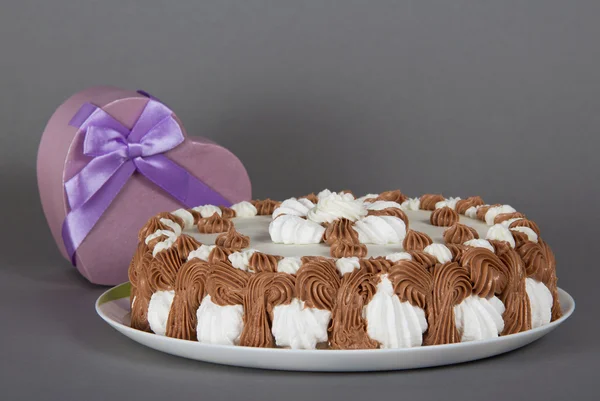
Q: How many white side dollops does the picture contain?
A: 6